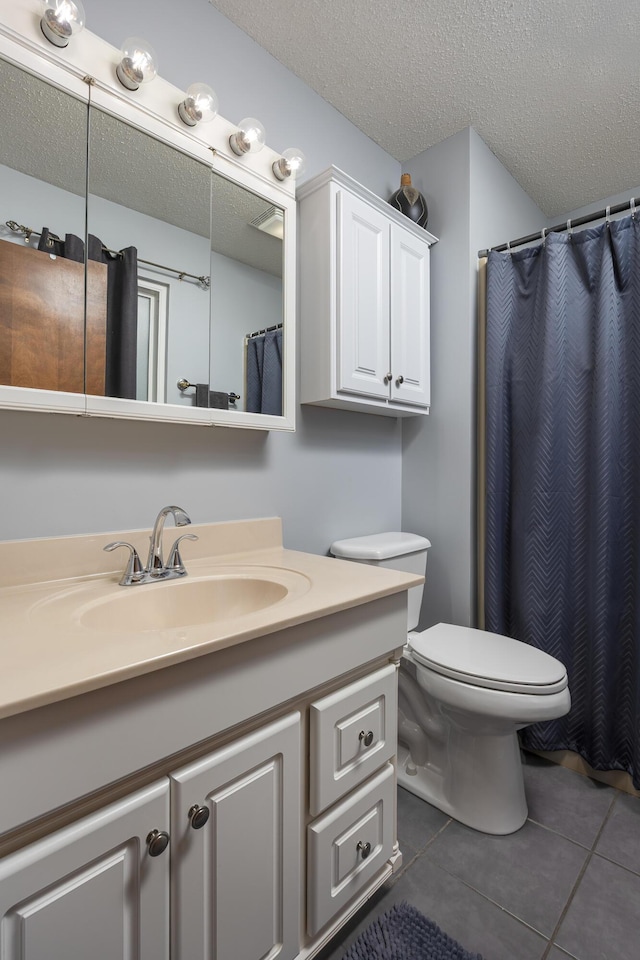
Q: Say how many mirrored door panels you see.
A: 3